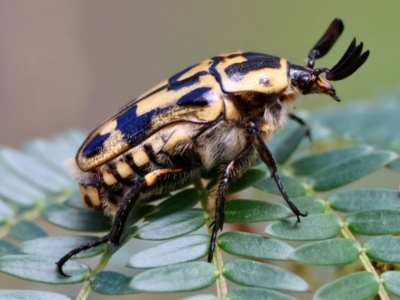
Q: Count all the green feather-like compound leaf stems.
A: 4